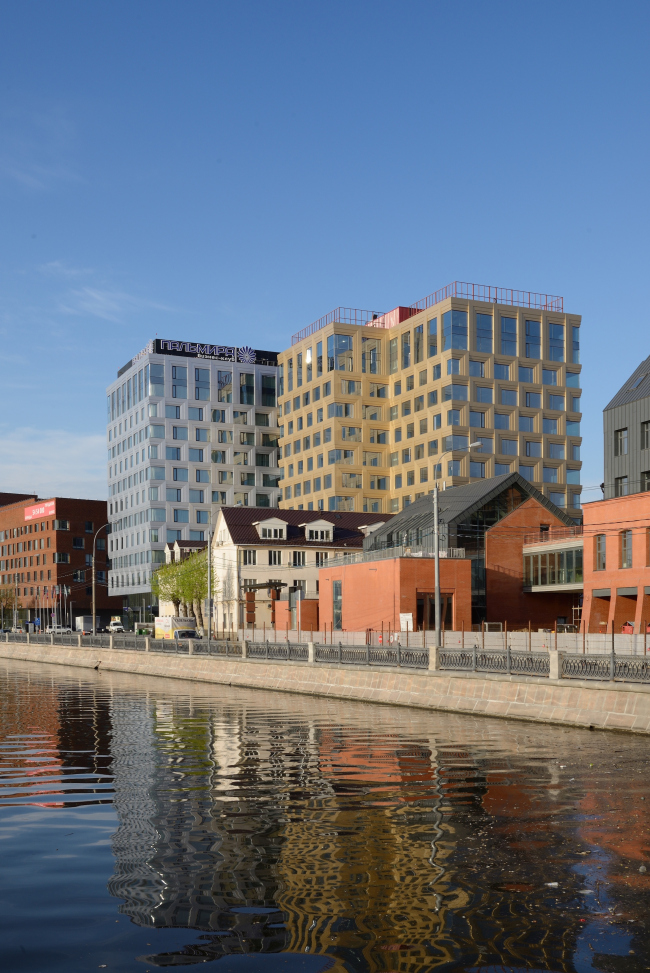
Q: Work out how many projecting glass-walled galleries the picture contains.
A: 1